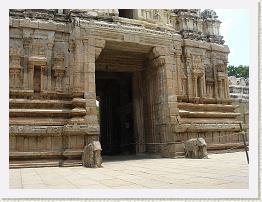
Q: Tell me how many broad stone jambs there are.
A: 2